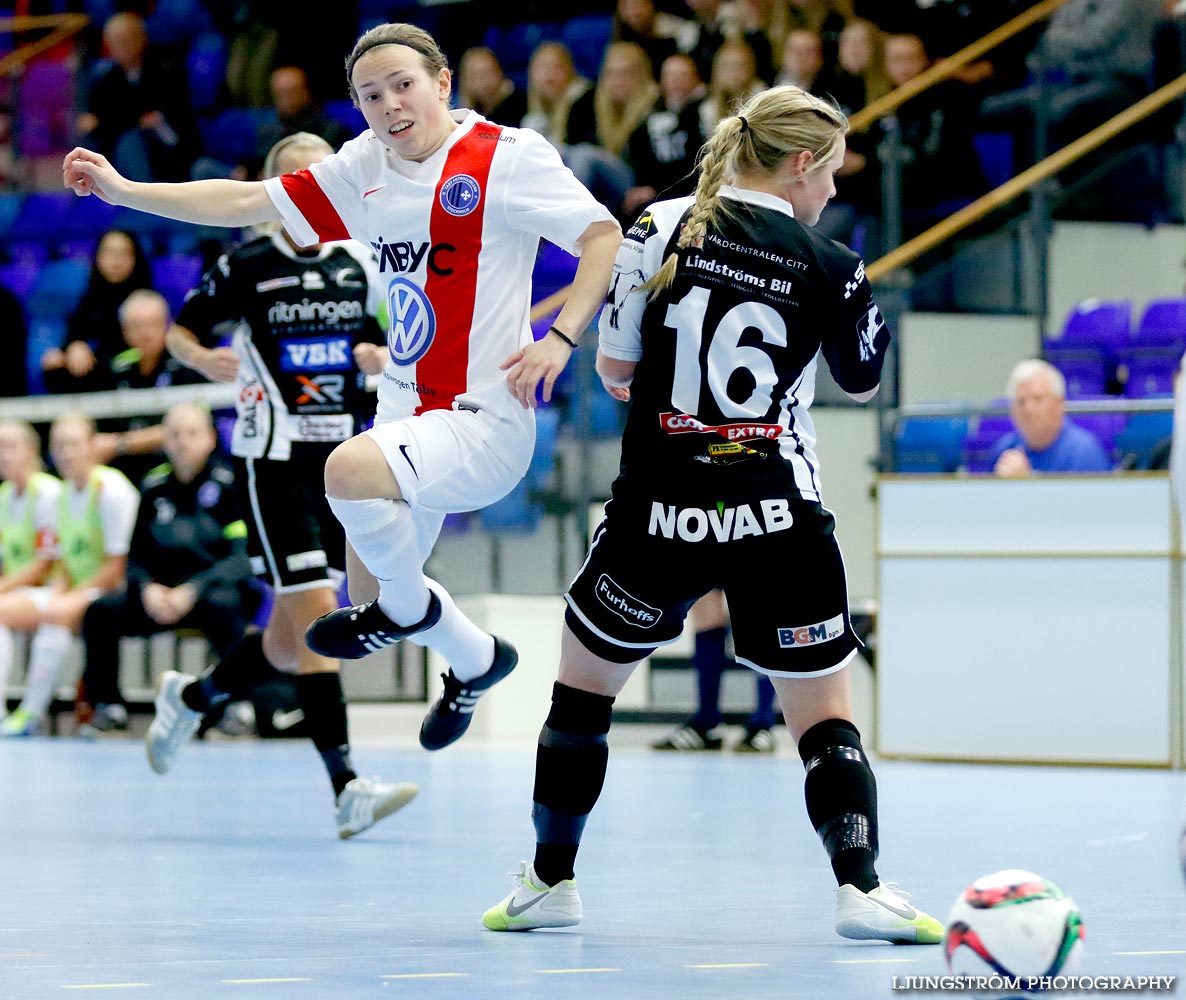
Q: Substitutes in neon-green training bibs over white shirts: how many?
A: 2